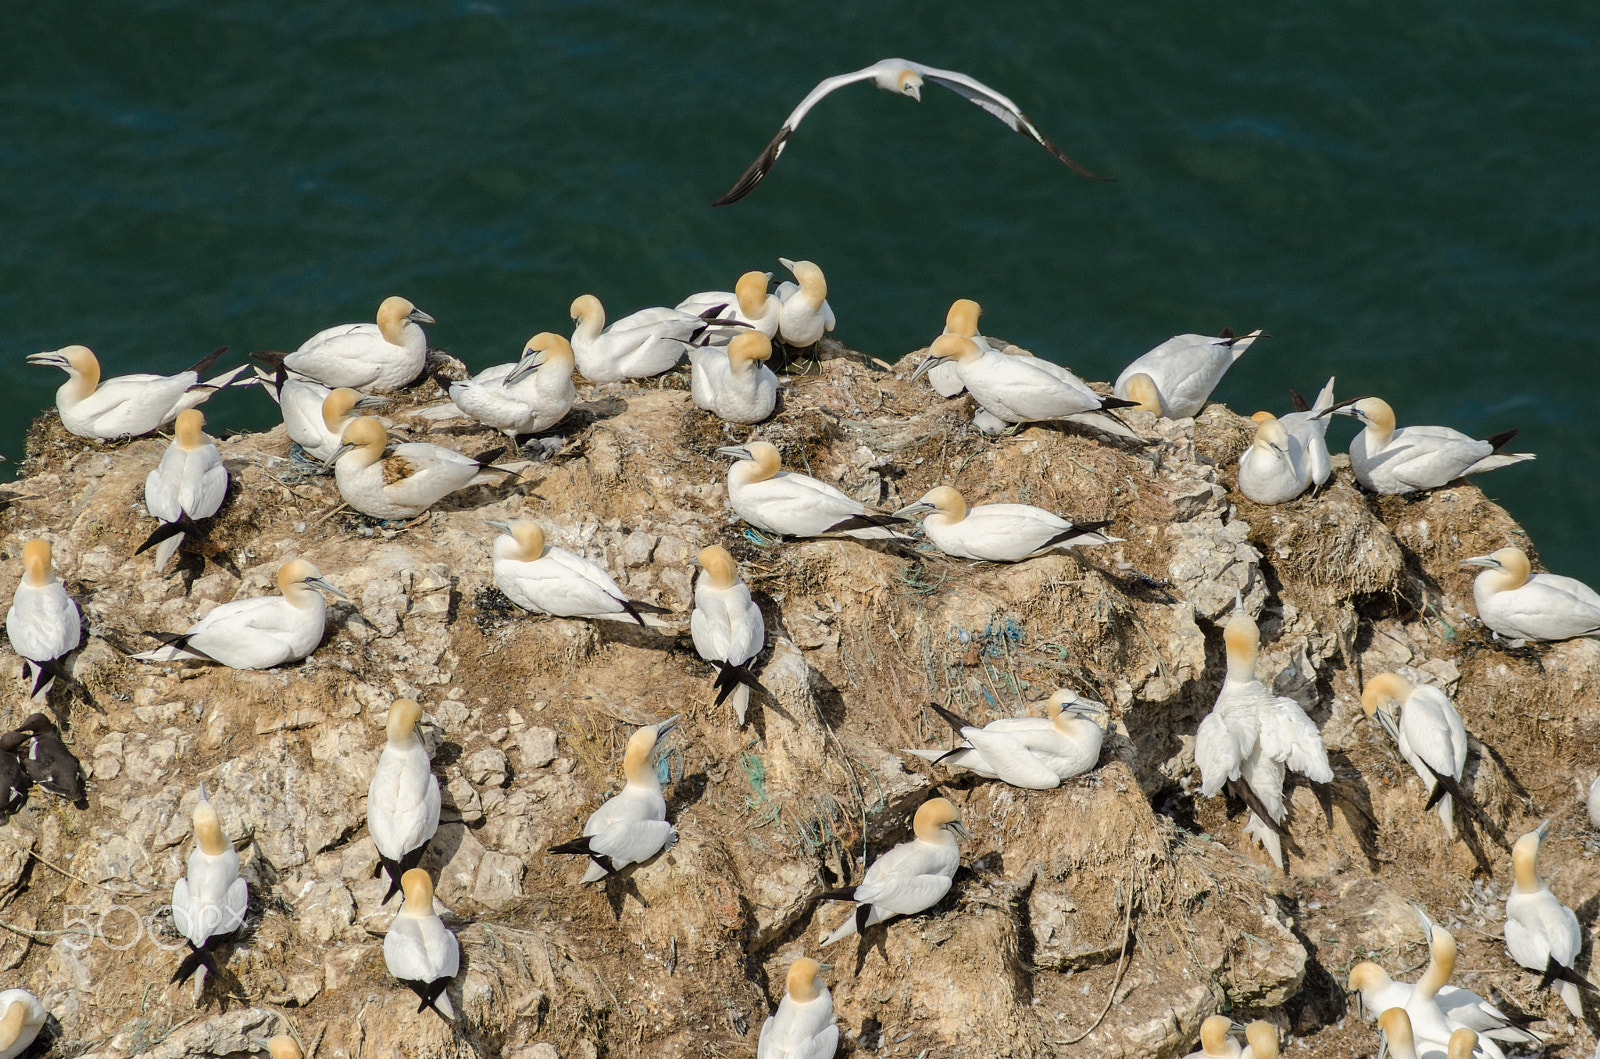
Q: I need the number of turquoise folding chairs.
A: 0